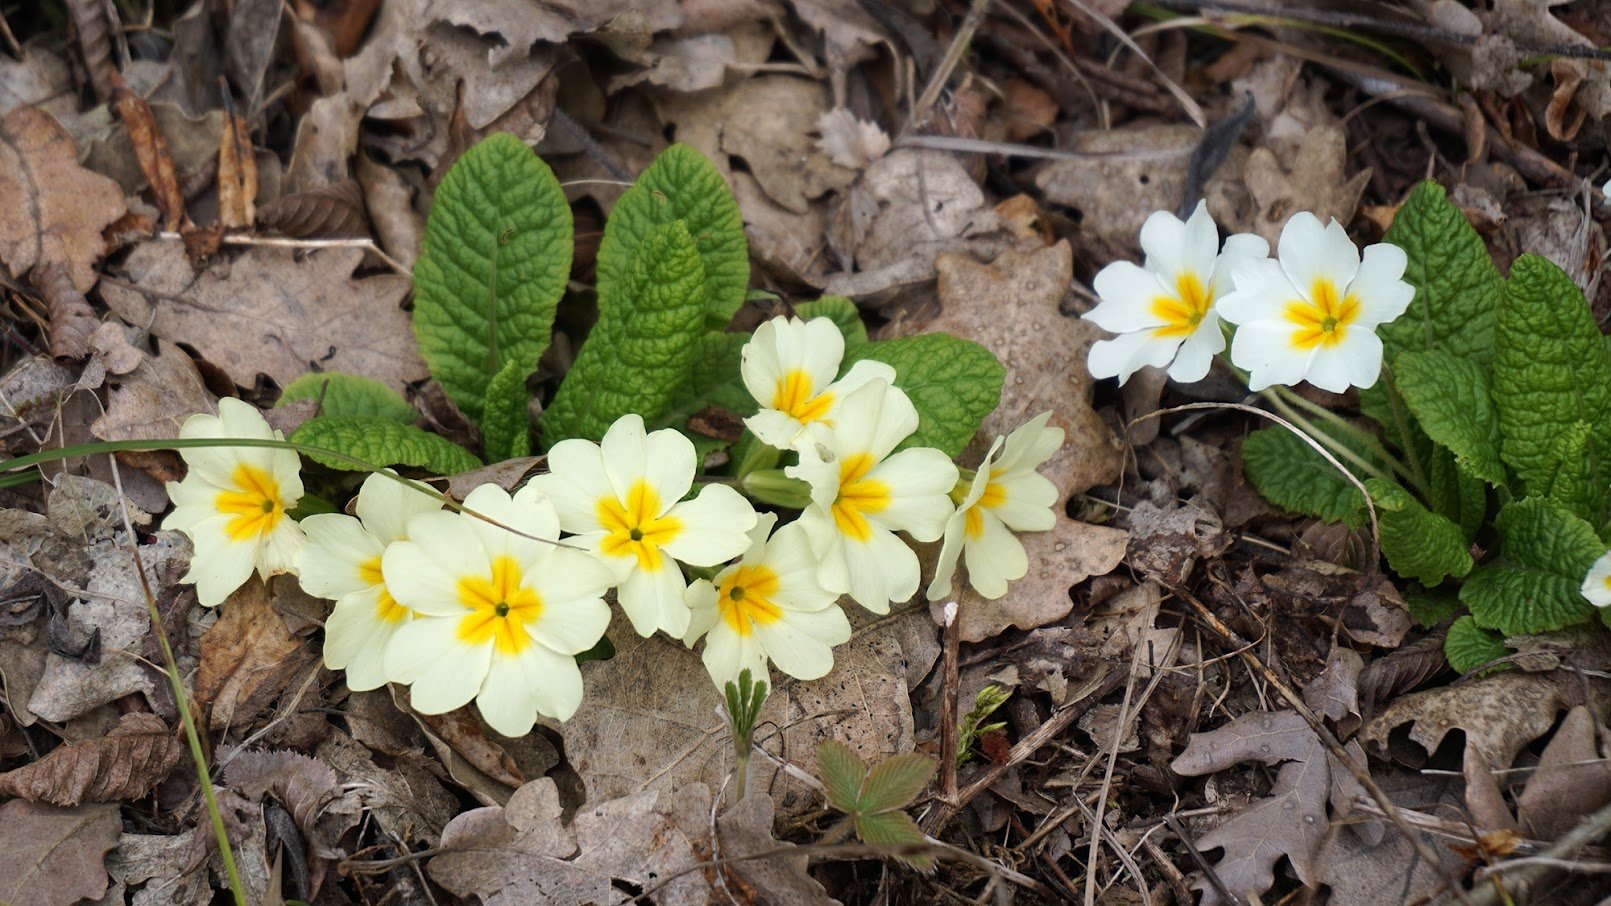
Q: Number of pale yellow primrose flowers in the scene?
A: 8